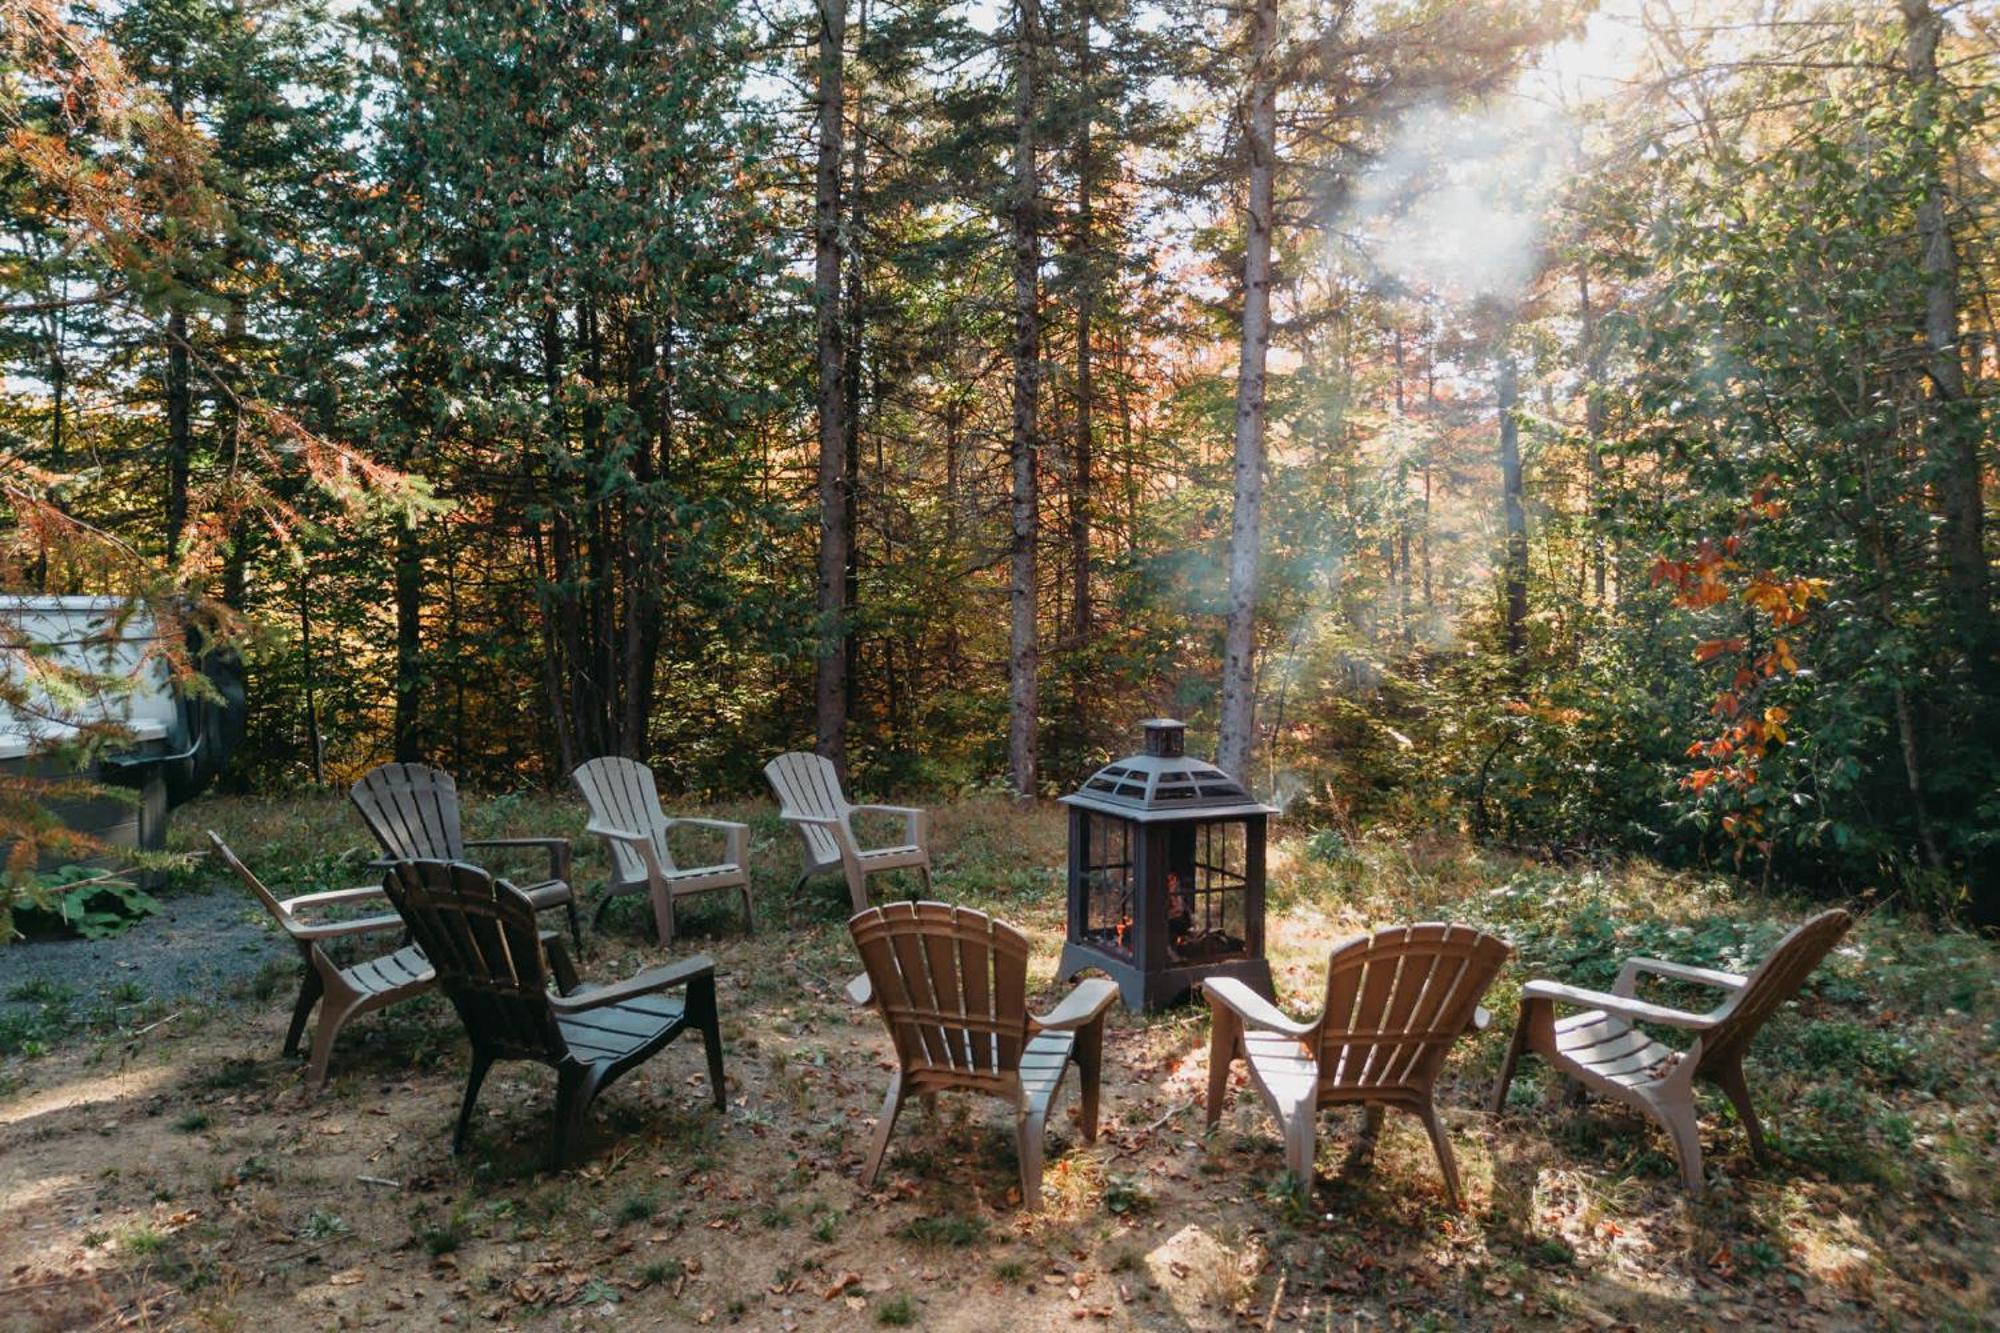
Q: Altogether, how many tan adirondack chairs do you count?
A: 6